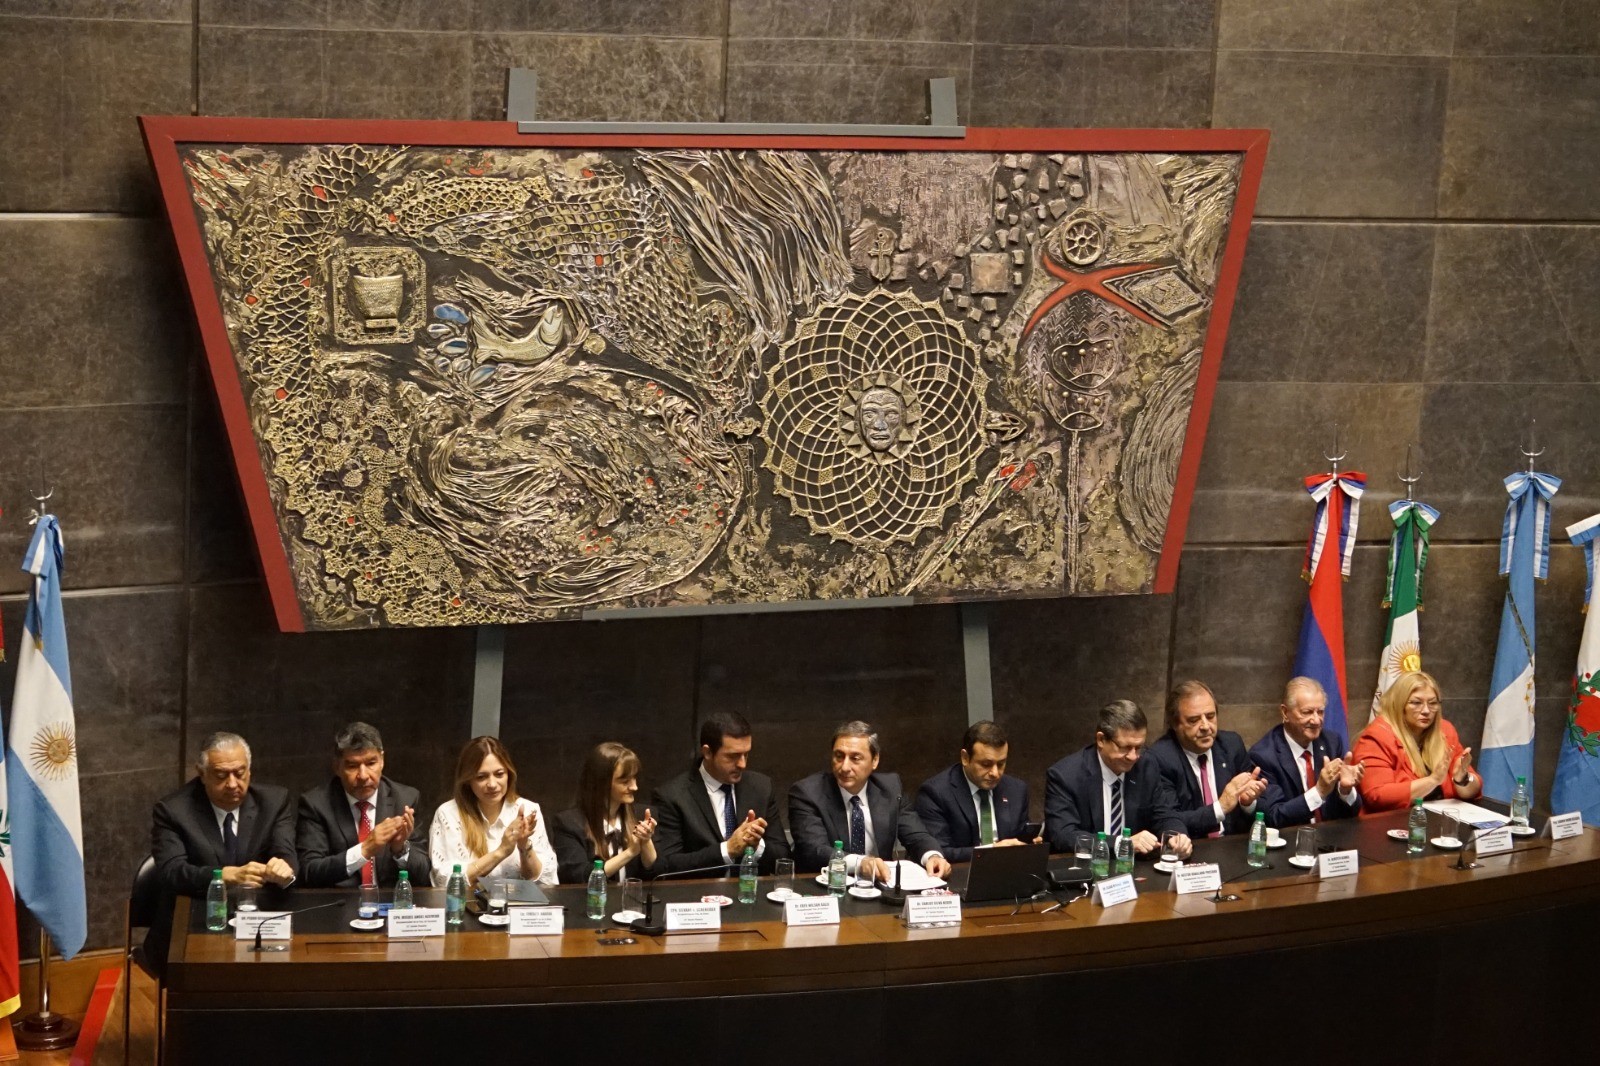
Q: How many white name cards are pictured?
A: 11